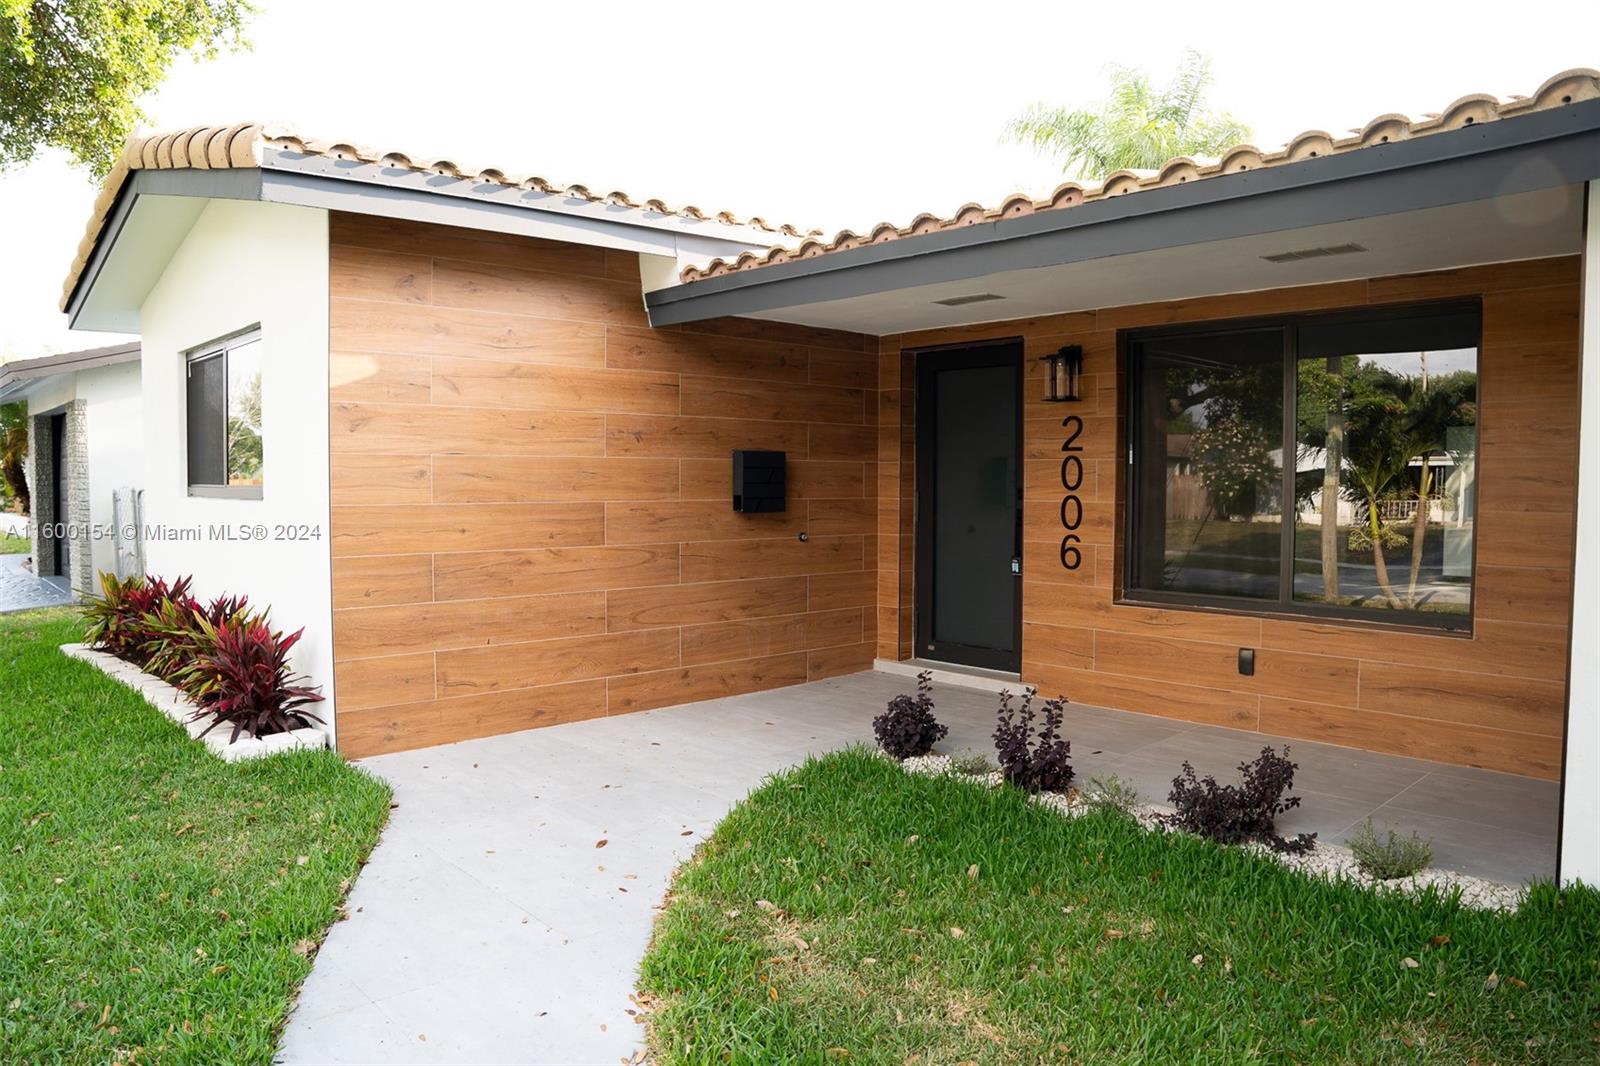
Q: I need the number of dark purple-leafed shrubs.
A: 3